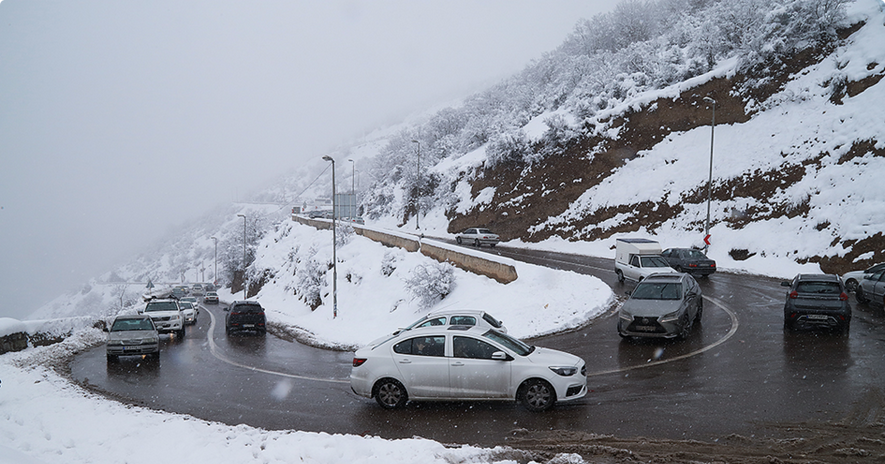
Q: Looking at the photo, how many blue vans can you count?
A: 0